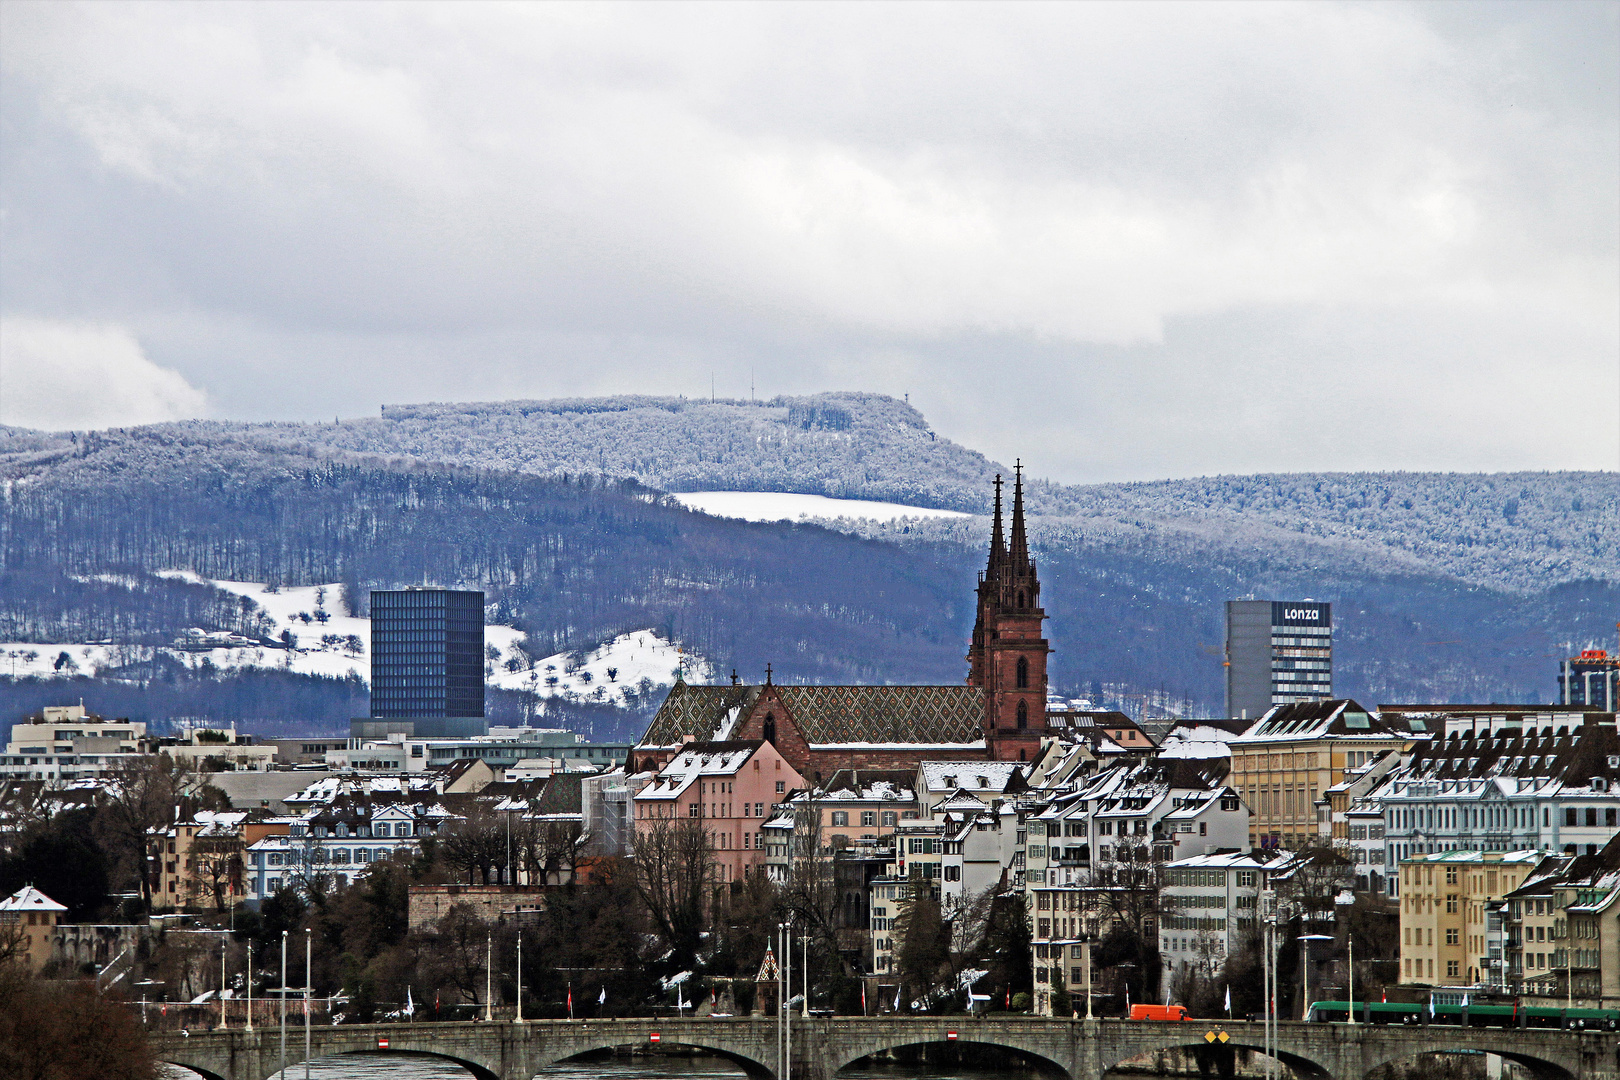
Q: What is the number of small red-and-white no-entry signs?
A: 3